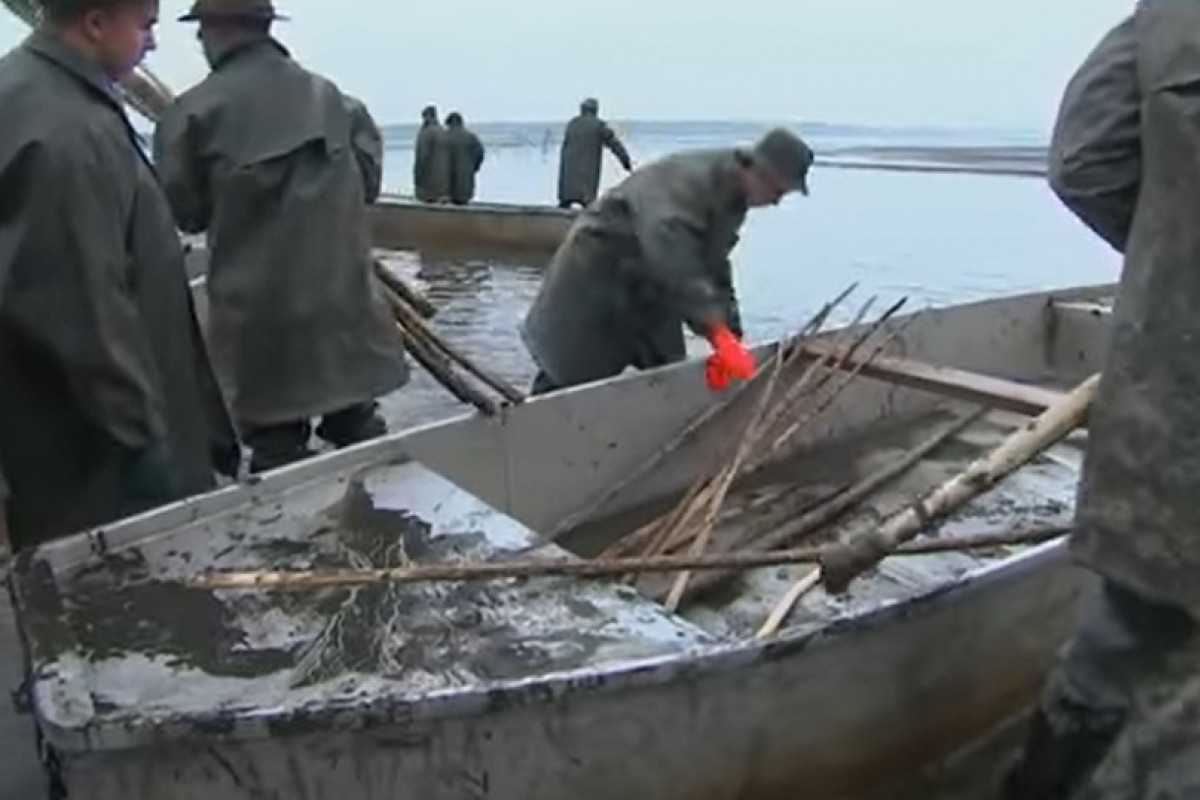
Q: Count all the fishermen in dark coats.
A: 7